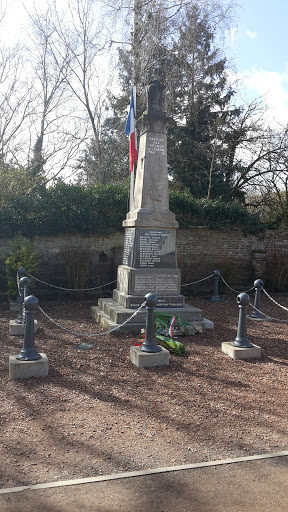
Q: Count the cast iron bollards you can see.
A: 7